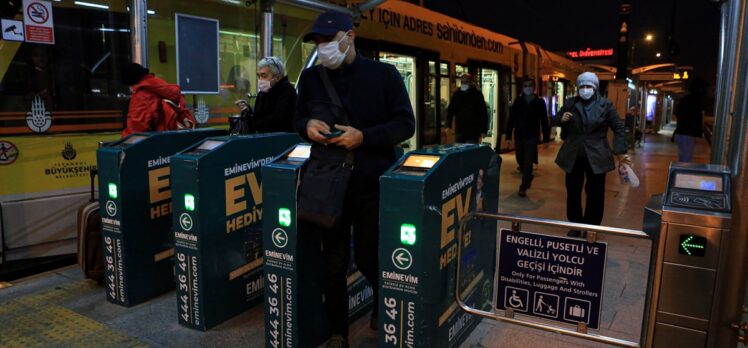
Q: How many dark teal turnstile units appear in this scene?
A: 4